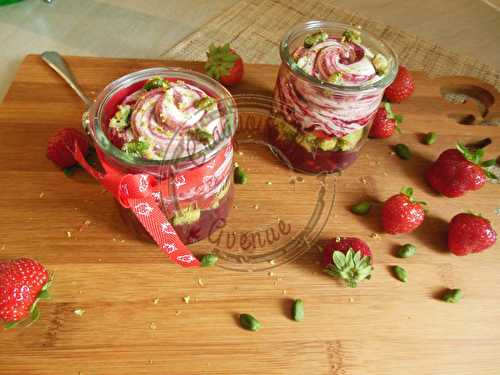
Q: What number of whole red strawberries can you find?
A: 9